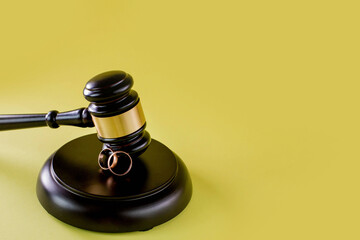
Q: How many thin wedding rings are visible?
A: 2